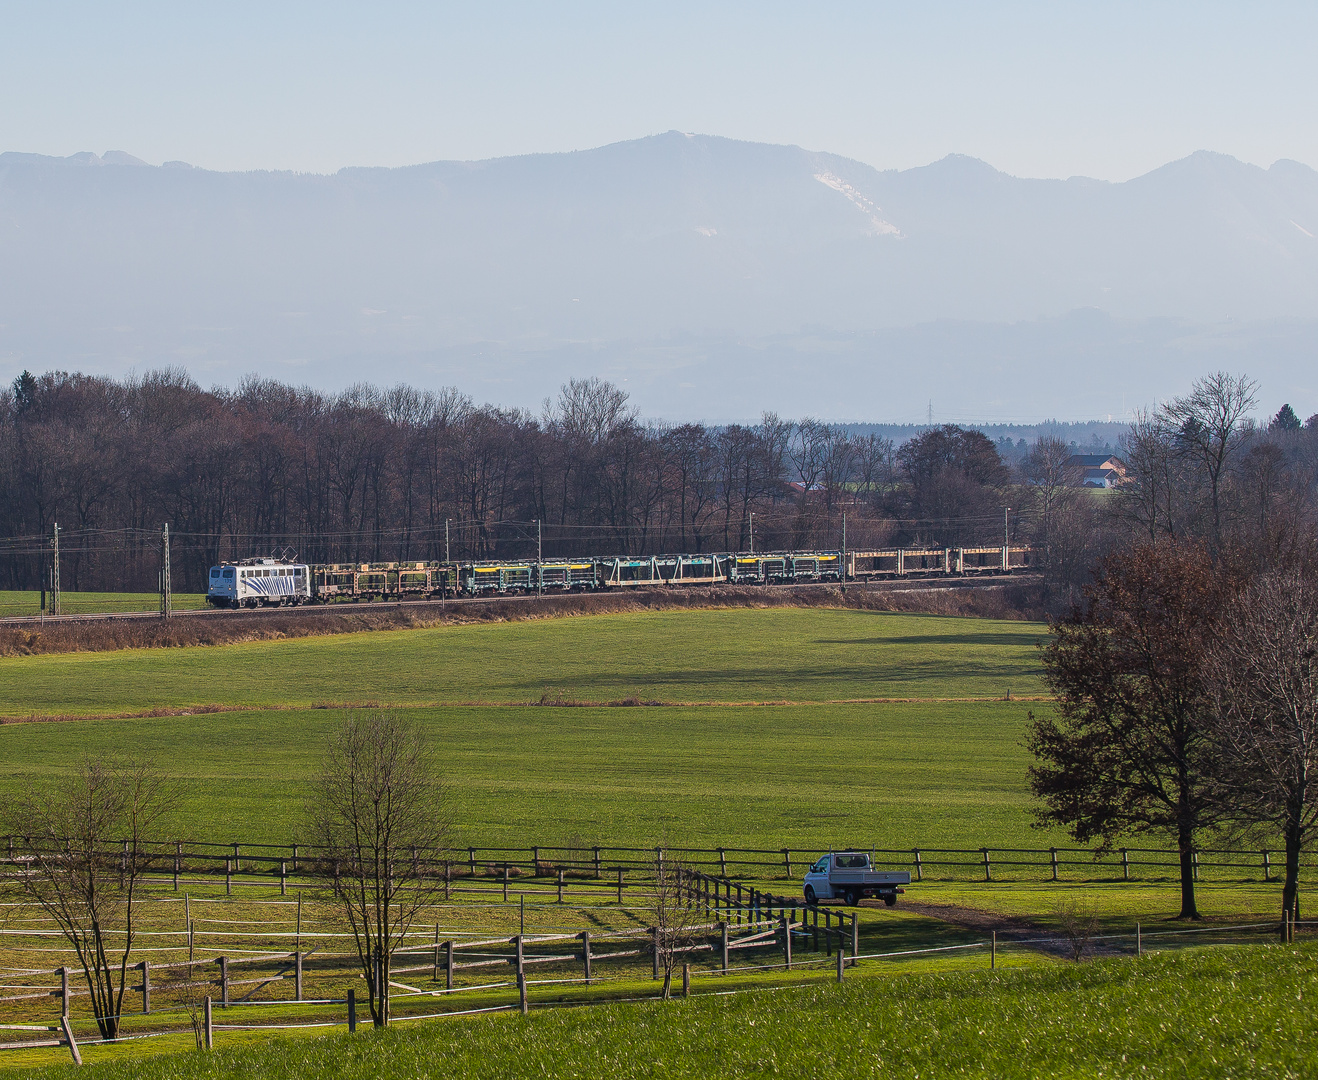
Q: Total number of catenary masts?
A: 7